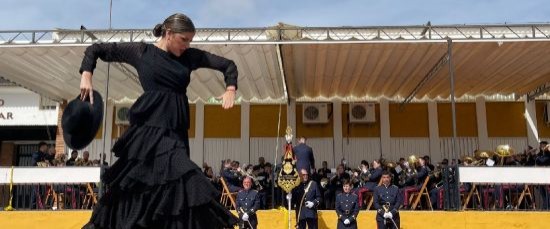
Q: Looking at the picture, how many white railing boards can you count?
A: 2